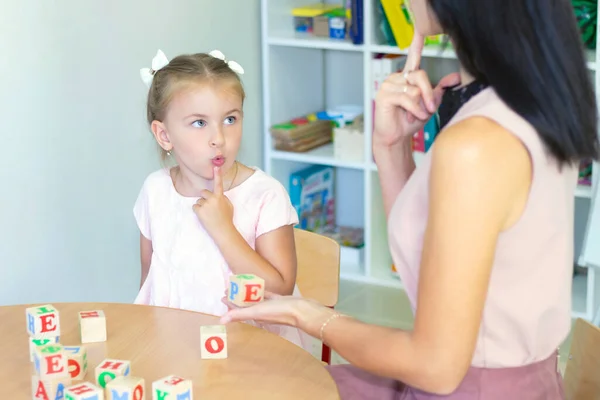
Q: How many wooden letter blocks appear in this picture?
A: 12